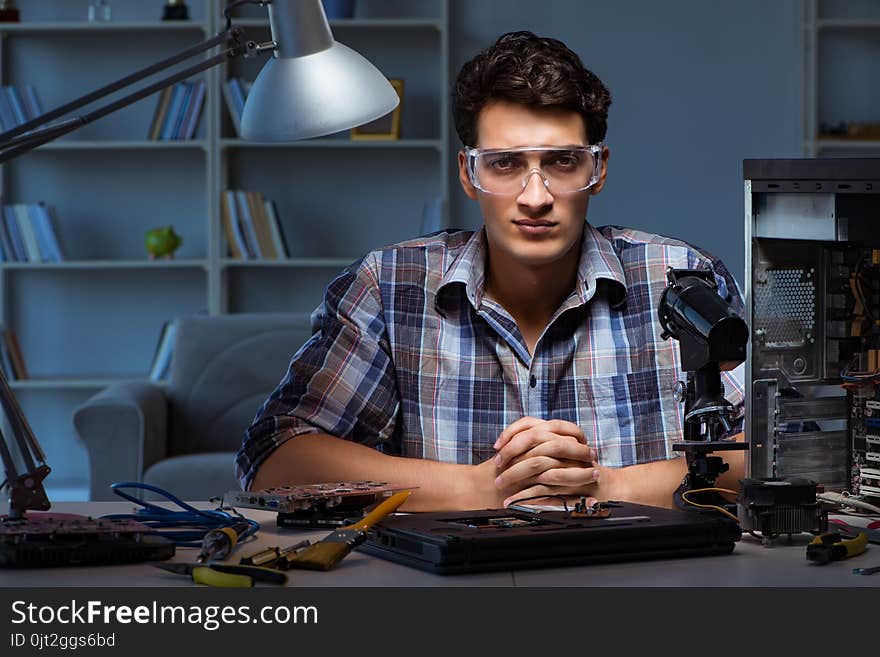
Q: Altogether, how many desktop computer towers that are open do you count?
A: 1